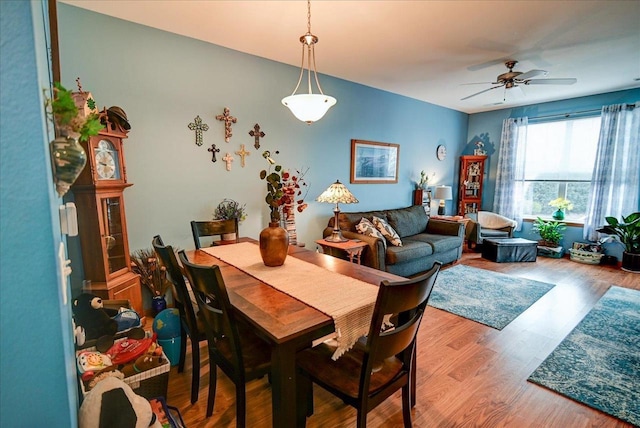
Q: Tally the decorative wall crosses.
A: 6